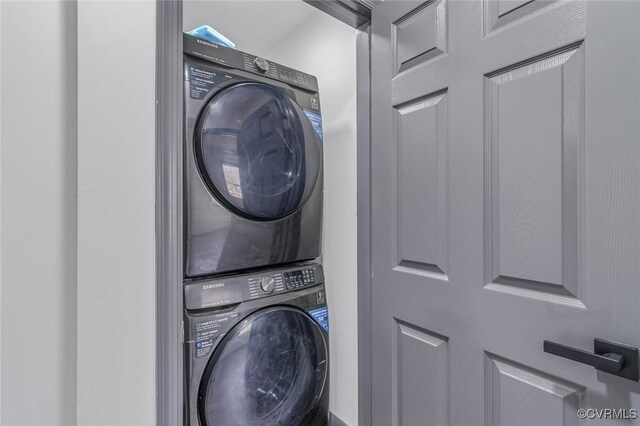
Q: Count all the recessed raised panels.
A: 6